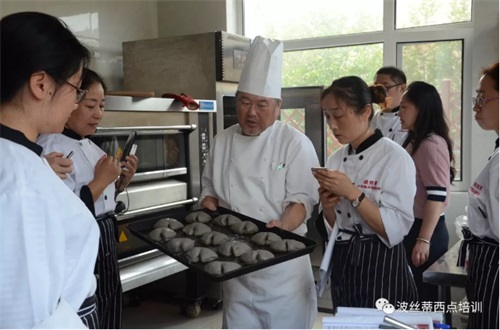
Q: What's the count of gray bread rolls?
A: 14